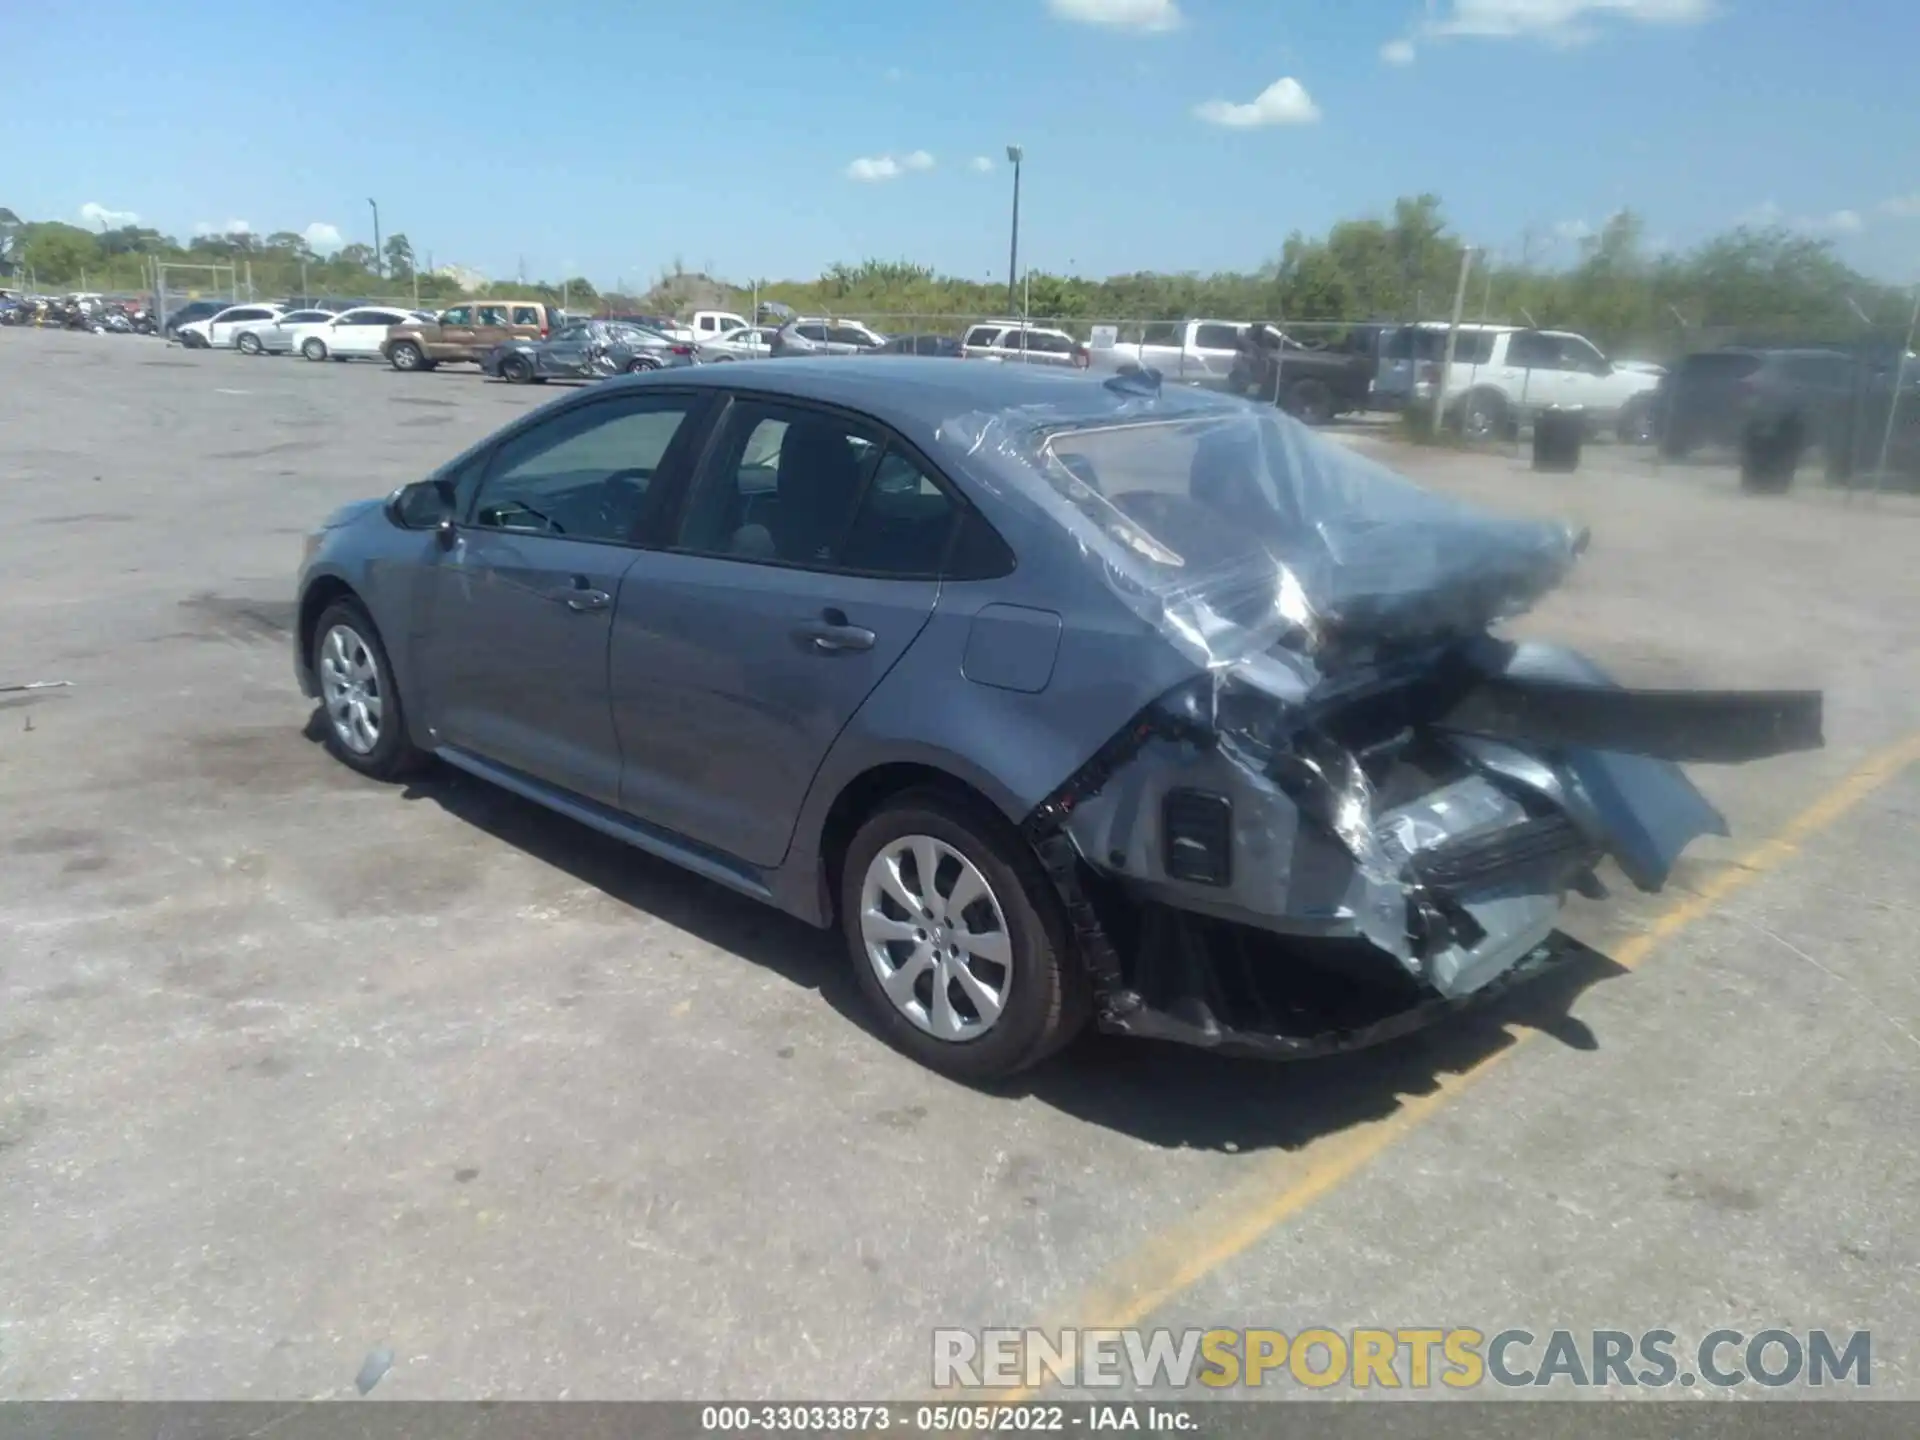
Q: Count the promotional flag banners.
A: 0